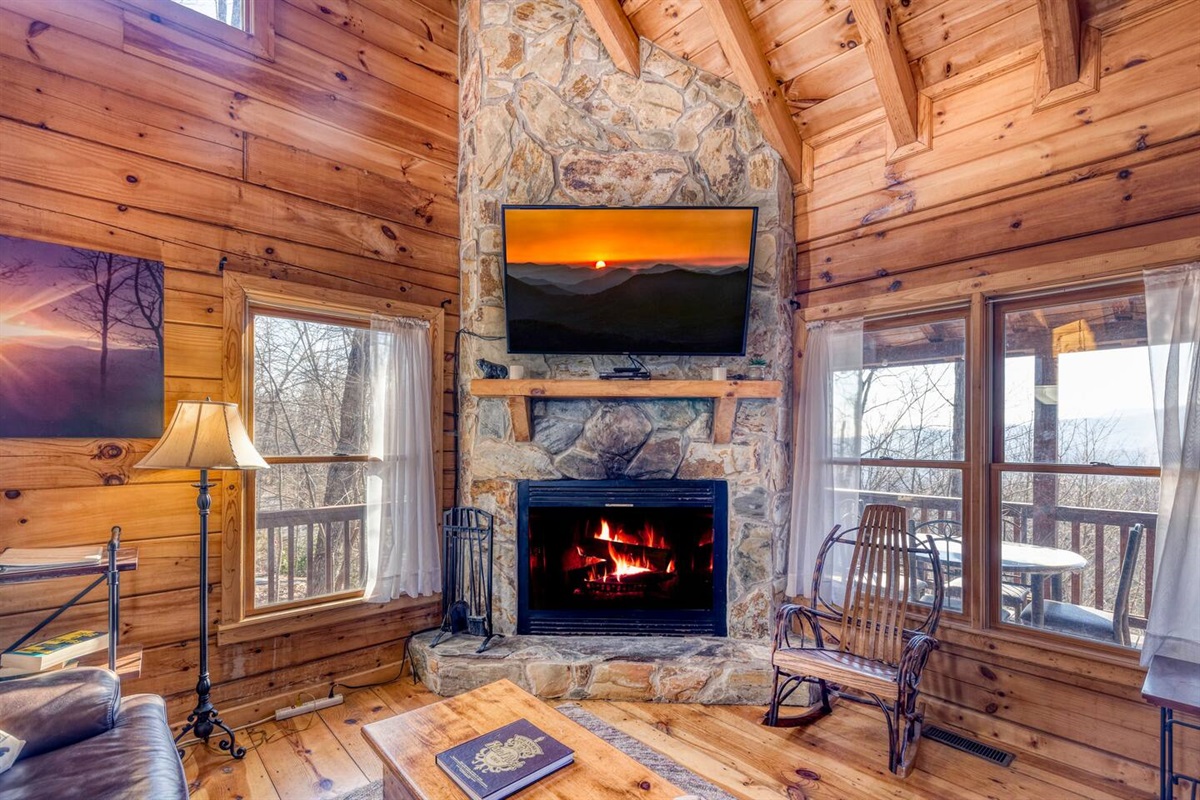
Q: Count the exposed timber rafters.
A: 4